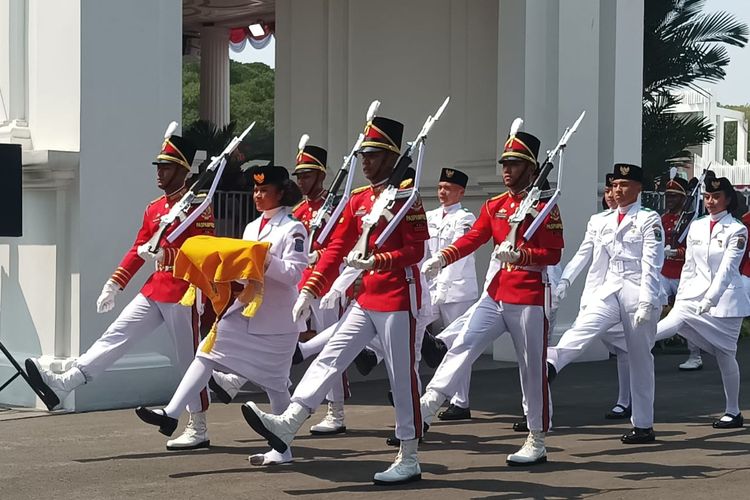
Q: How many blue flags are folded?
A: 0